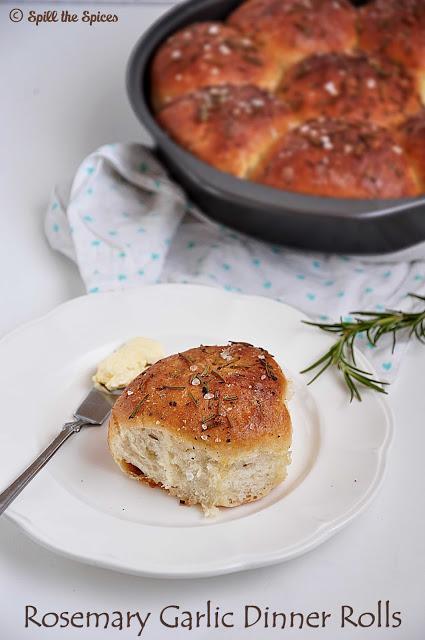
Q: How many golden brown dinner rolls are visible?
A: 8